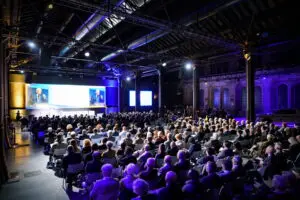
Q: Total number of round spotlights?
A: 5